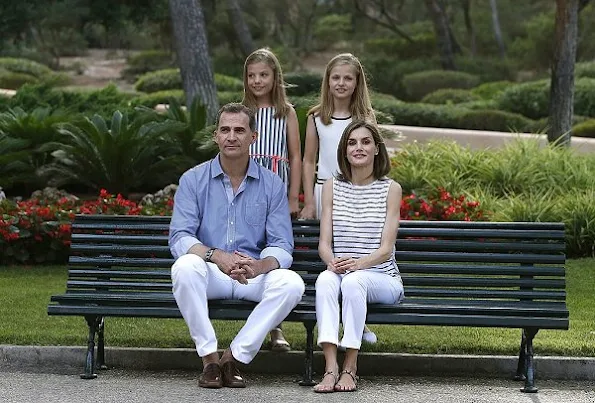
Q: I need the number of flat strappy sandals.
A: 2